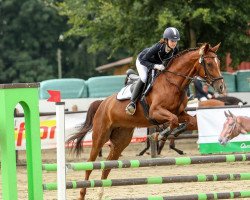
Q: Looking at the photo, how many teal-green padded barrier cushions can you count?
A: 4